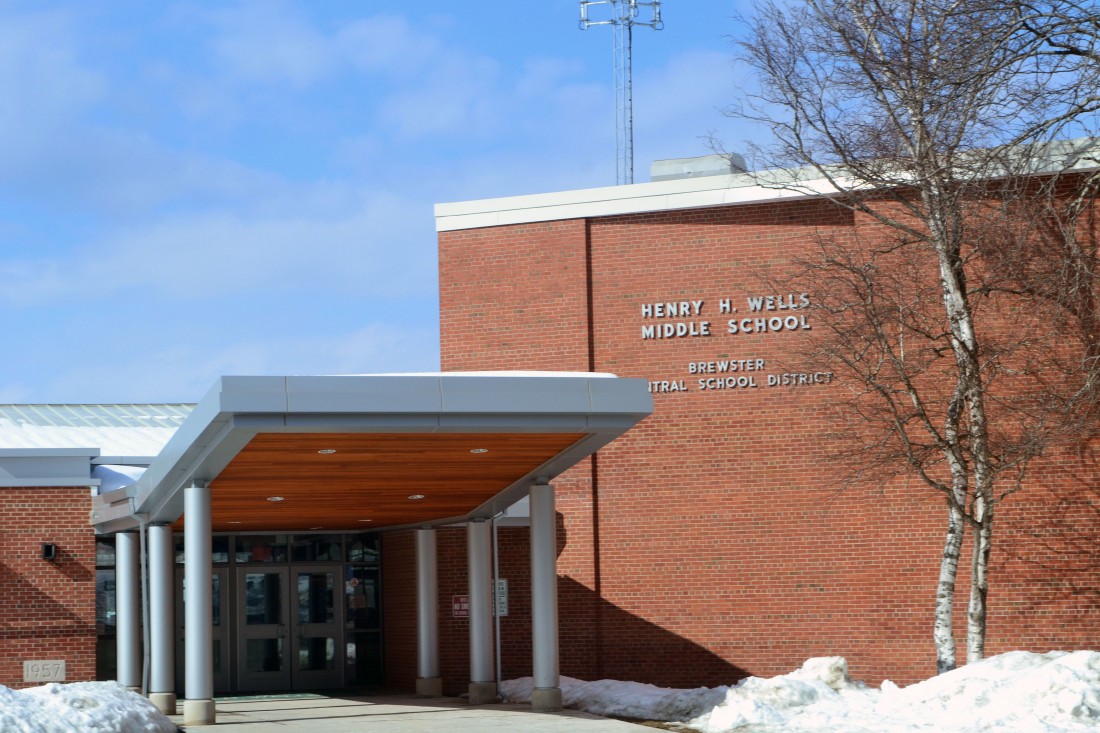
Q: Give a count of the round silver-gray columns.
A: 6